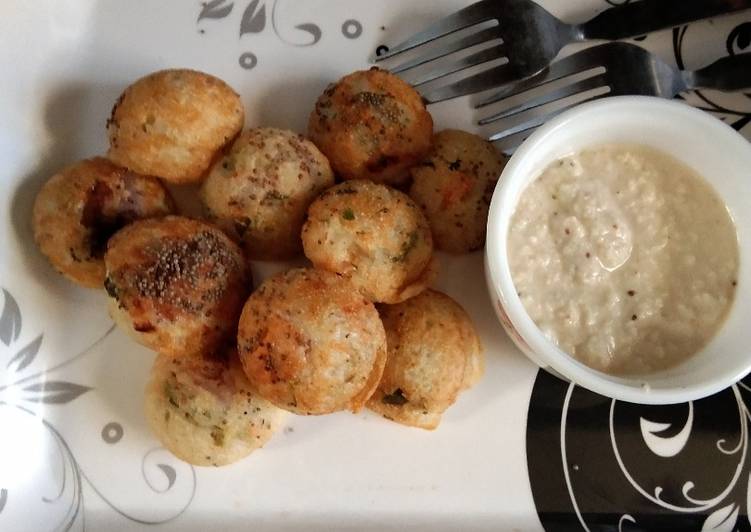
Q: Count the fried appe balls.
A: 10